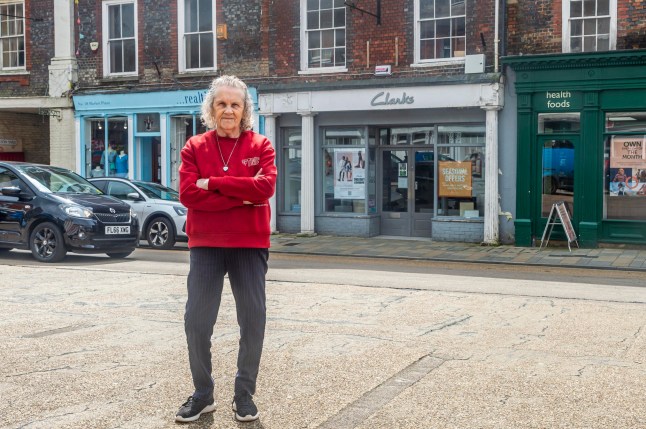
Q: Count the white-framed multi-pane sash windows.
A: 6